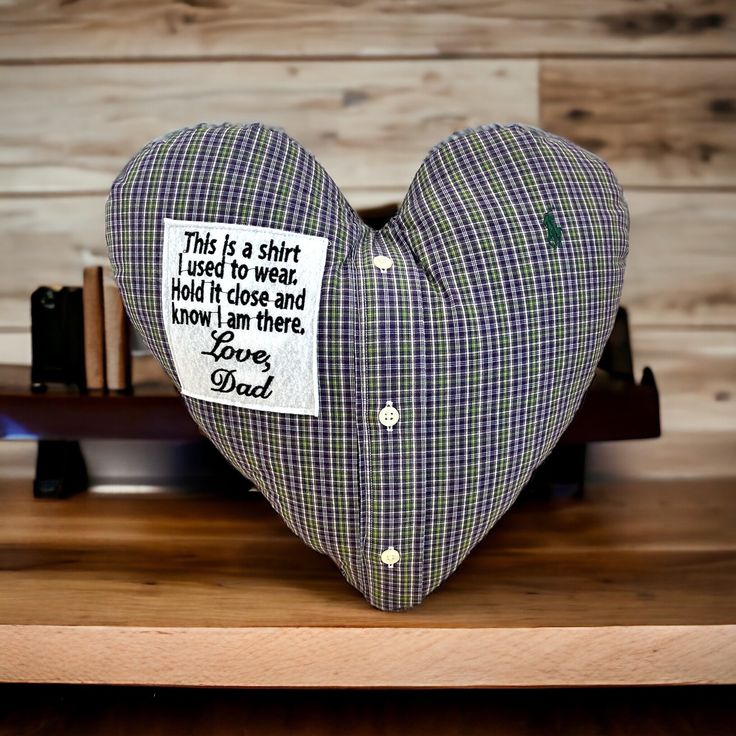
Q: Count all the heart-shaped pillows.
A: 1